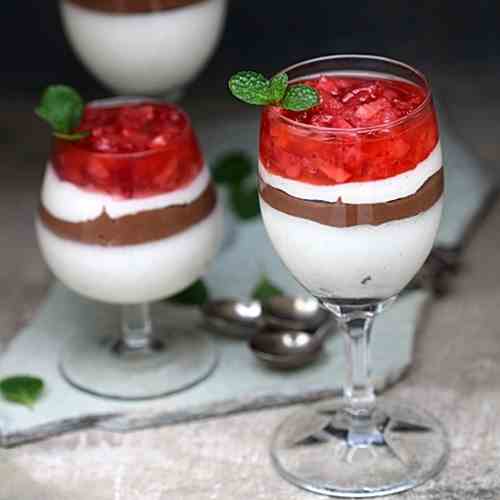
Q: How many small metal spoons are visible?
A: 3